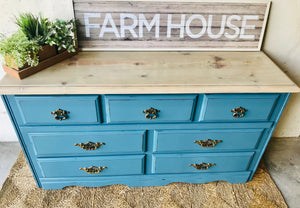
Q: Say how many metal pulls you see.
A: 7